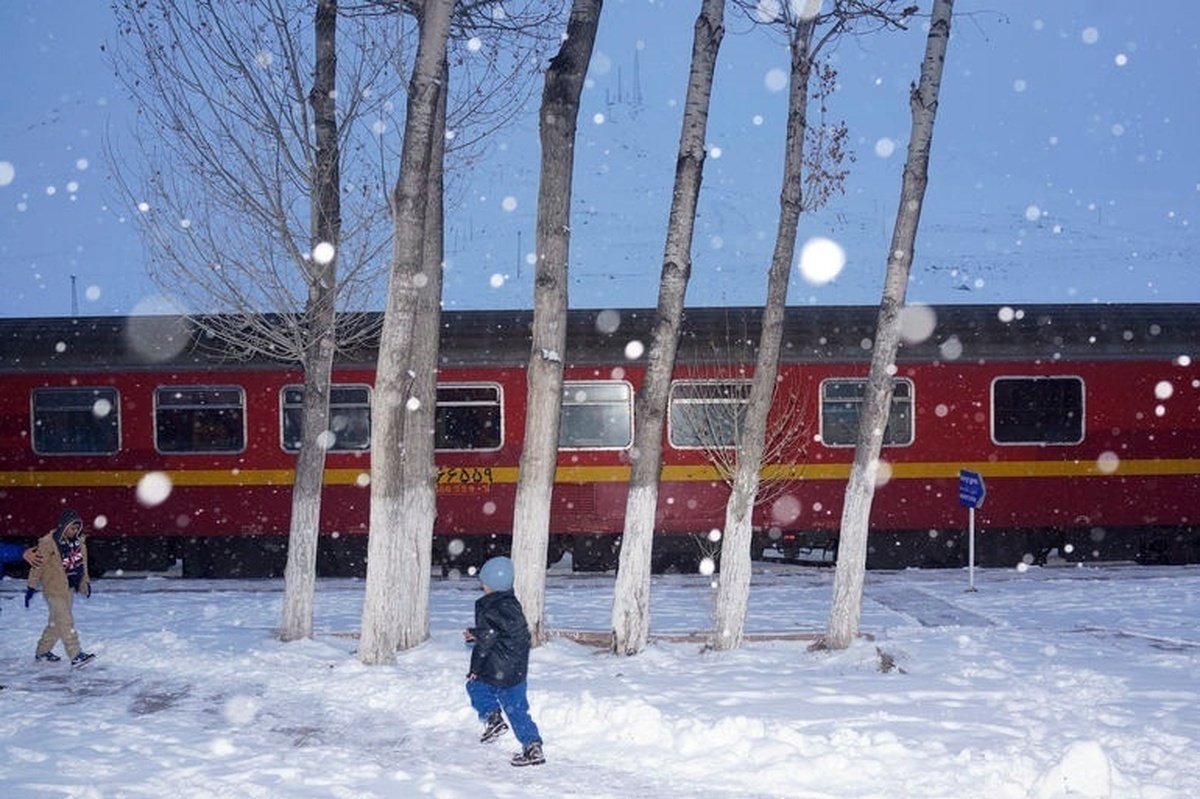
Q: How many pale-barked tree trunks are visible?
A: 7